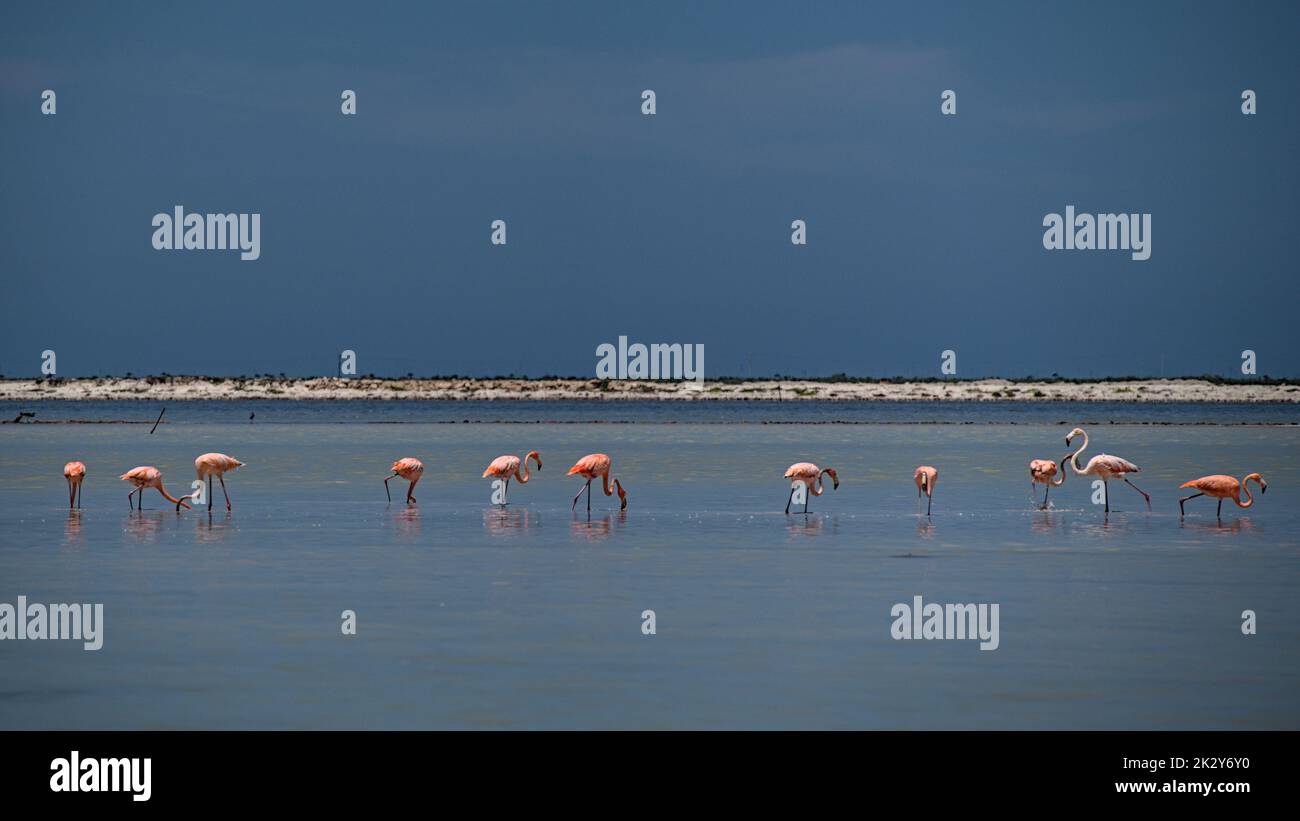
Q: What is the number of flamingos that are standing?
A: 11